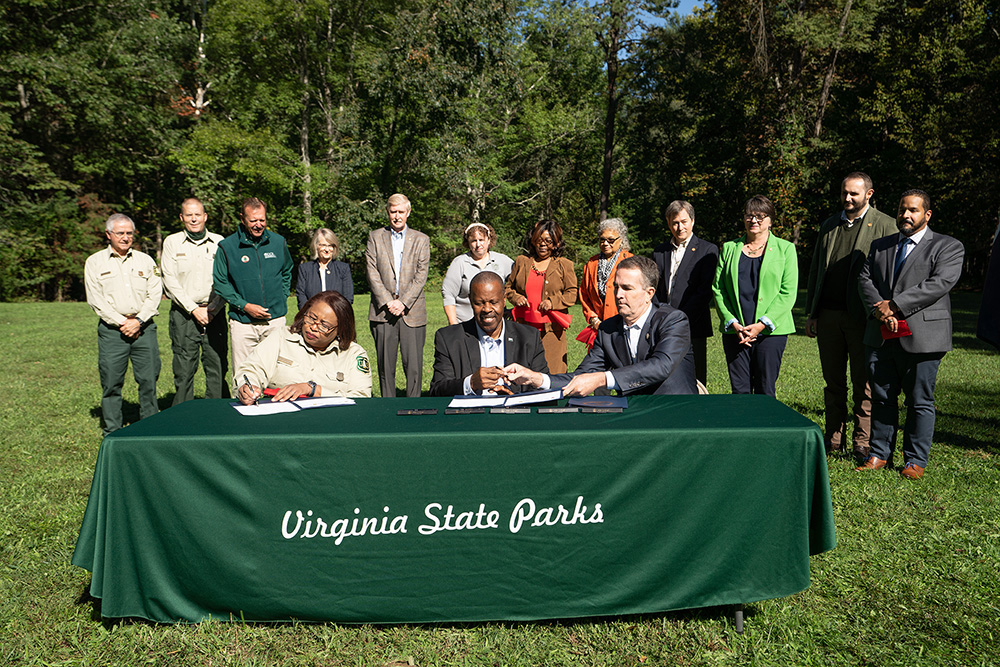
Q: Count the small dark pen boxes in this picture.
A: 5